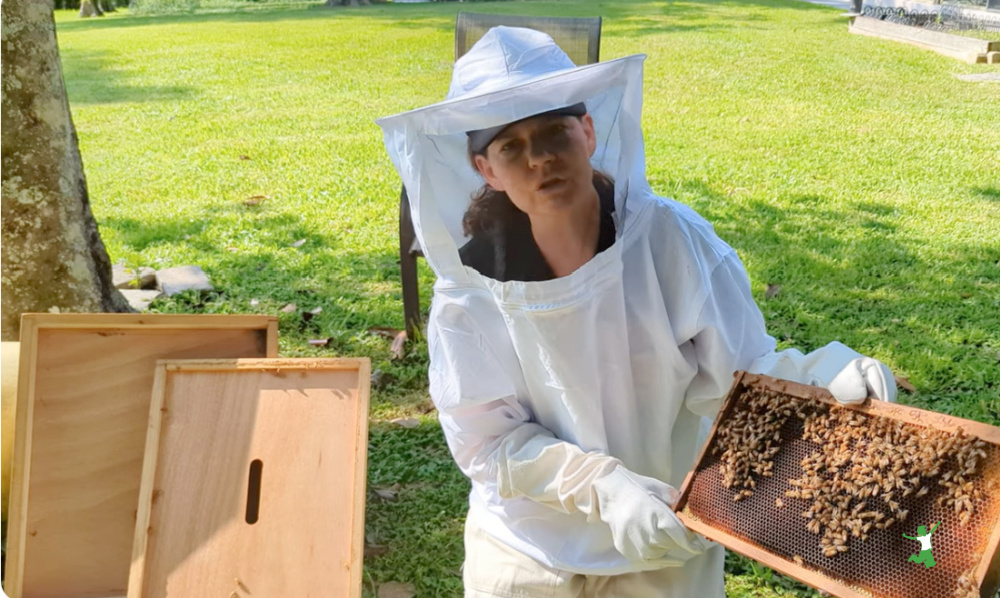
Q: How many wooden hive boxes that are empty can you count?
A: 2